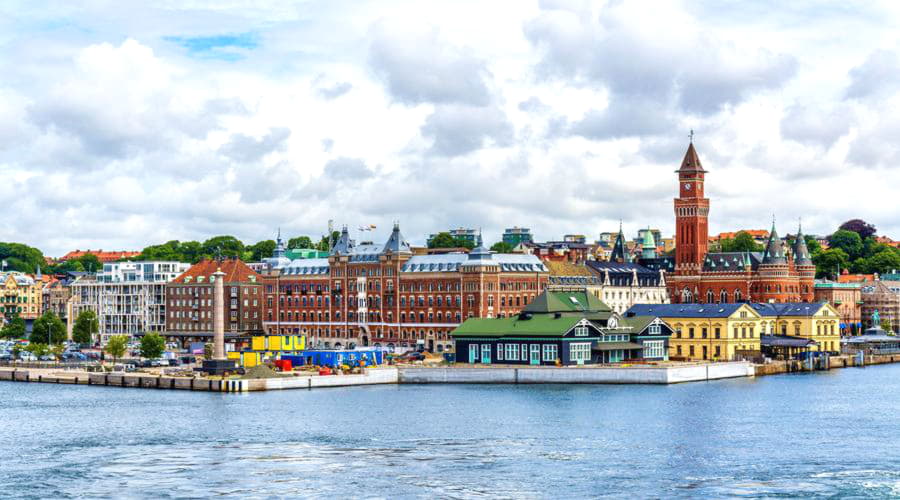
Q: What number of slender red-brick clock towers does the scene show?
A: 1